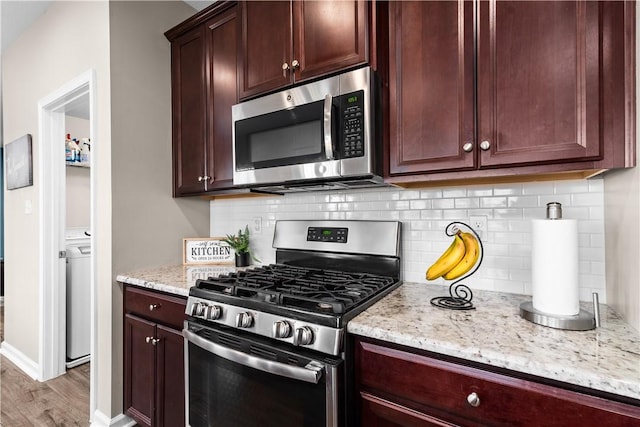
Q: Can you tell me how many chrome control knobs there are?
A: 5